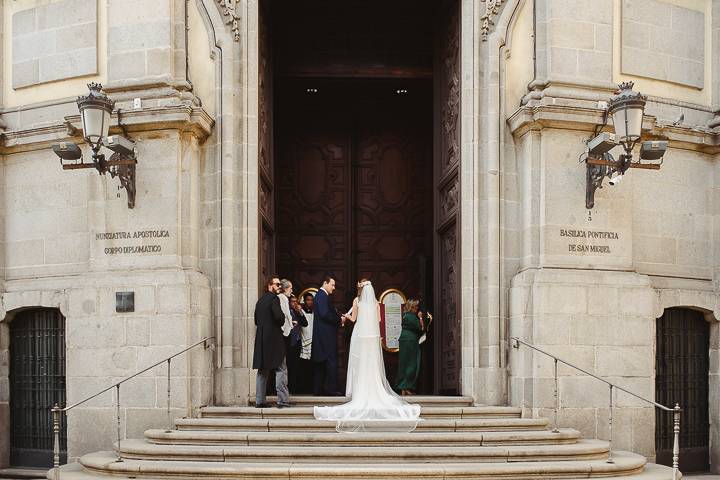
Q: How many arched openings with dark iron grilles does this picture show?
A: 2